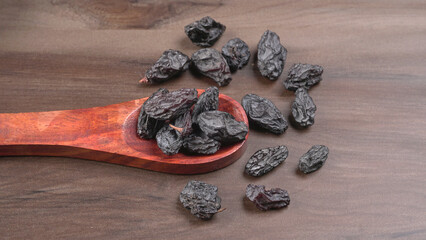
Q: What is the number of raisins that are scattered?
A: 12